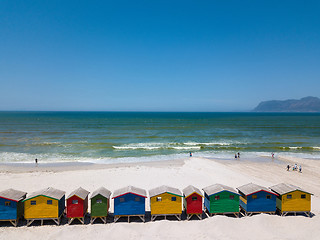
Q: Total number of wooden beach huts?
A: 10